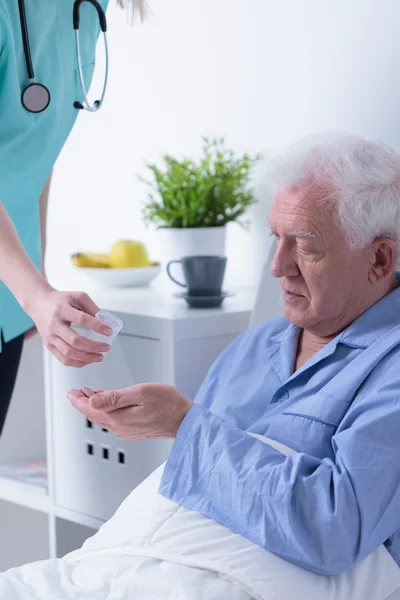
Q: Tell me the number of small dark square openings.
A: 5